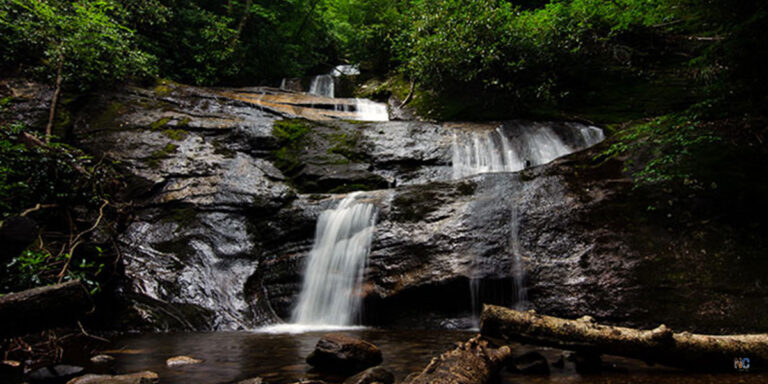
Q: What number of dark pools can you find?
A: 1